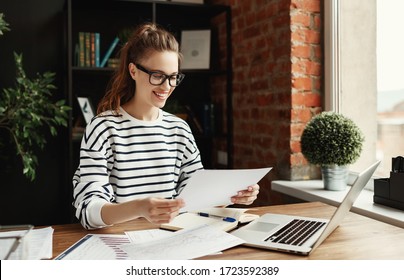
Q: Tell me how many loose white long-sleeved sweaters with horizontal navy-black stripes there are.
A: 1